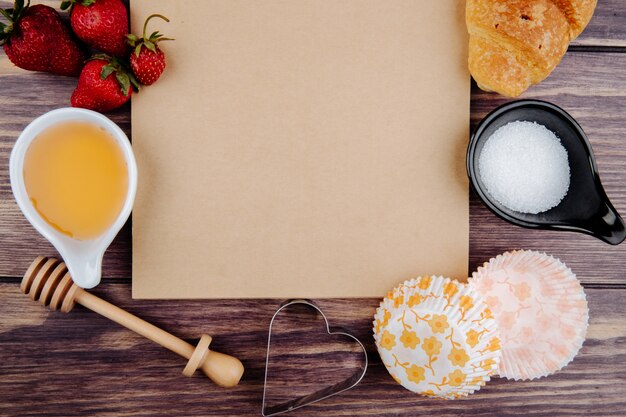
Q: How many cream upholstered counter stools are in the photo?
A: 0